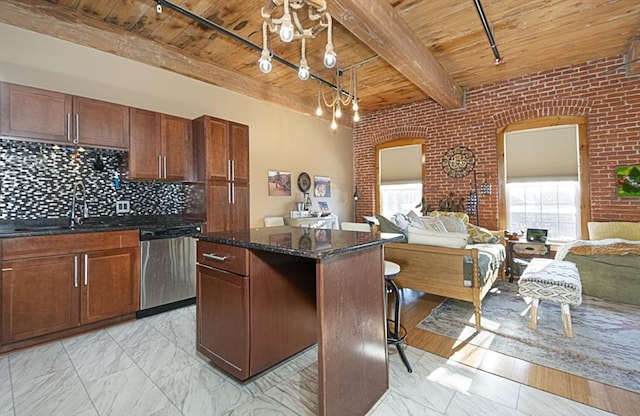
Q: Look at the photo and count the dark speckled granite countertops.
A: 2